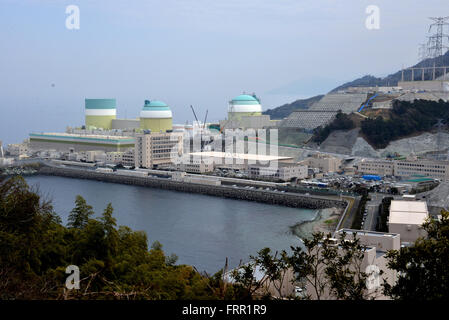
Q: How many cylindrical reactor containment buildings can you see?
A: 3